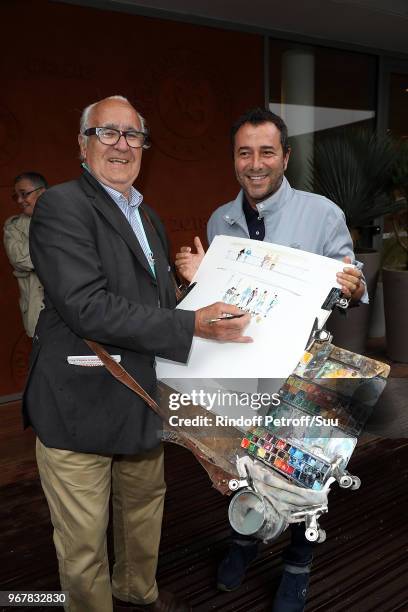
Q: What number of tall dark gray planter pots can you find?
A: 2